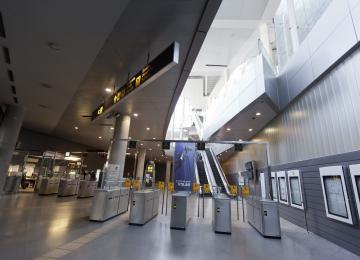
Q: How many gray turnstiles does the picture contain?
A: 8